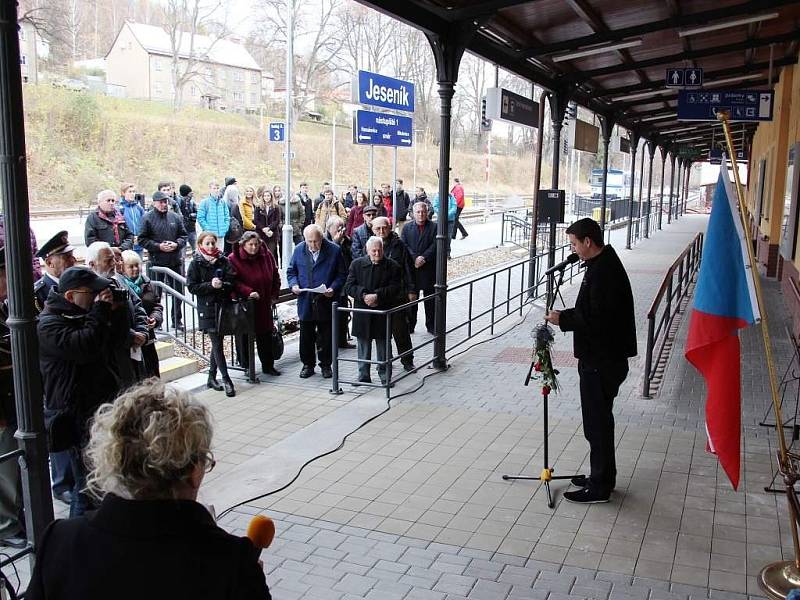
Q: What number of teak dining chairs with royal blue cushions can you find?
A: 0